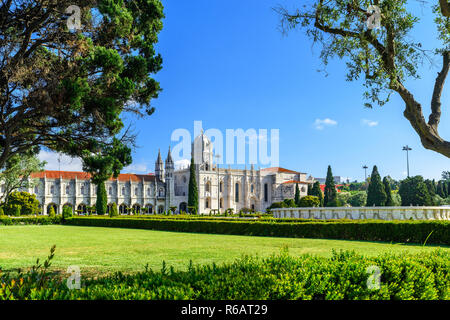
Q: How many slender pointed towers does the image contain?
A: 2